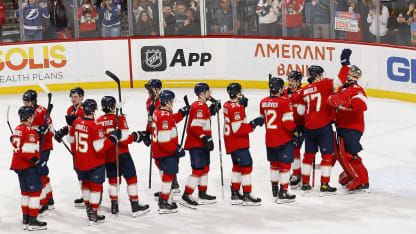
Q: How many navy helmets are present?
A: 12